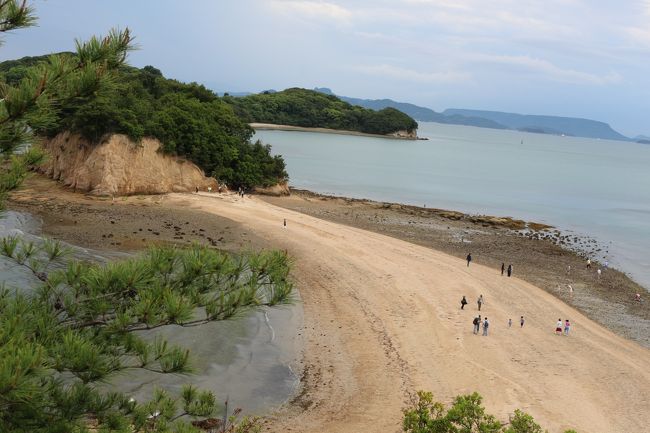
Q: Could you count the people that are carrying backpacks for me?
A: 2